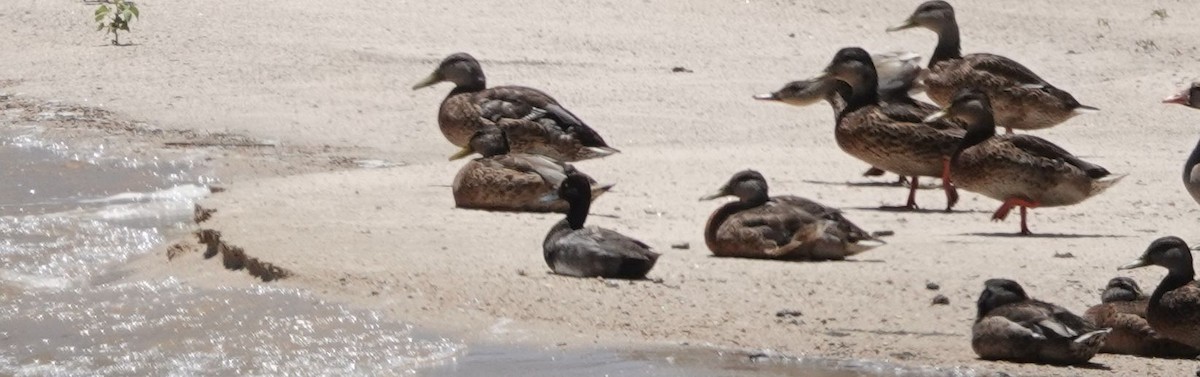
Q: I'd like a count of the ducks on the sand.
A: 12